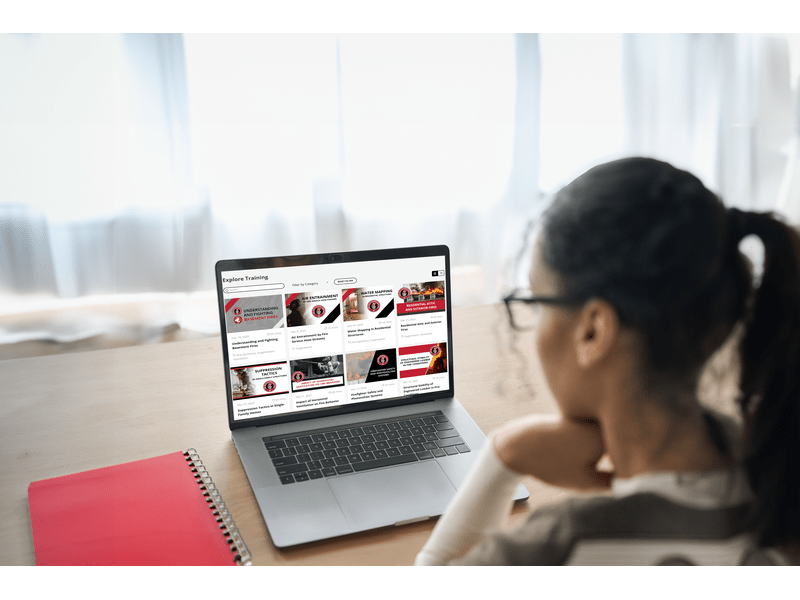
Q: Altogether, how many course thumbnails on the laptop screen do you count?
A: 8